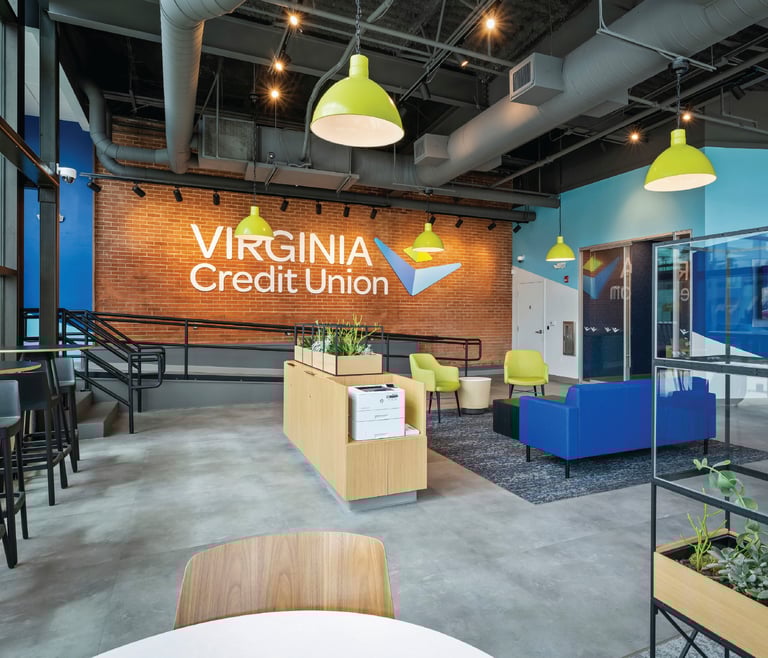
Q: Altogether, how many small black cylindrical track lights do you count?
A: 12